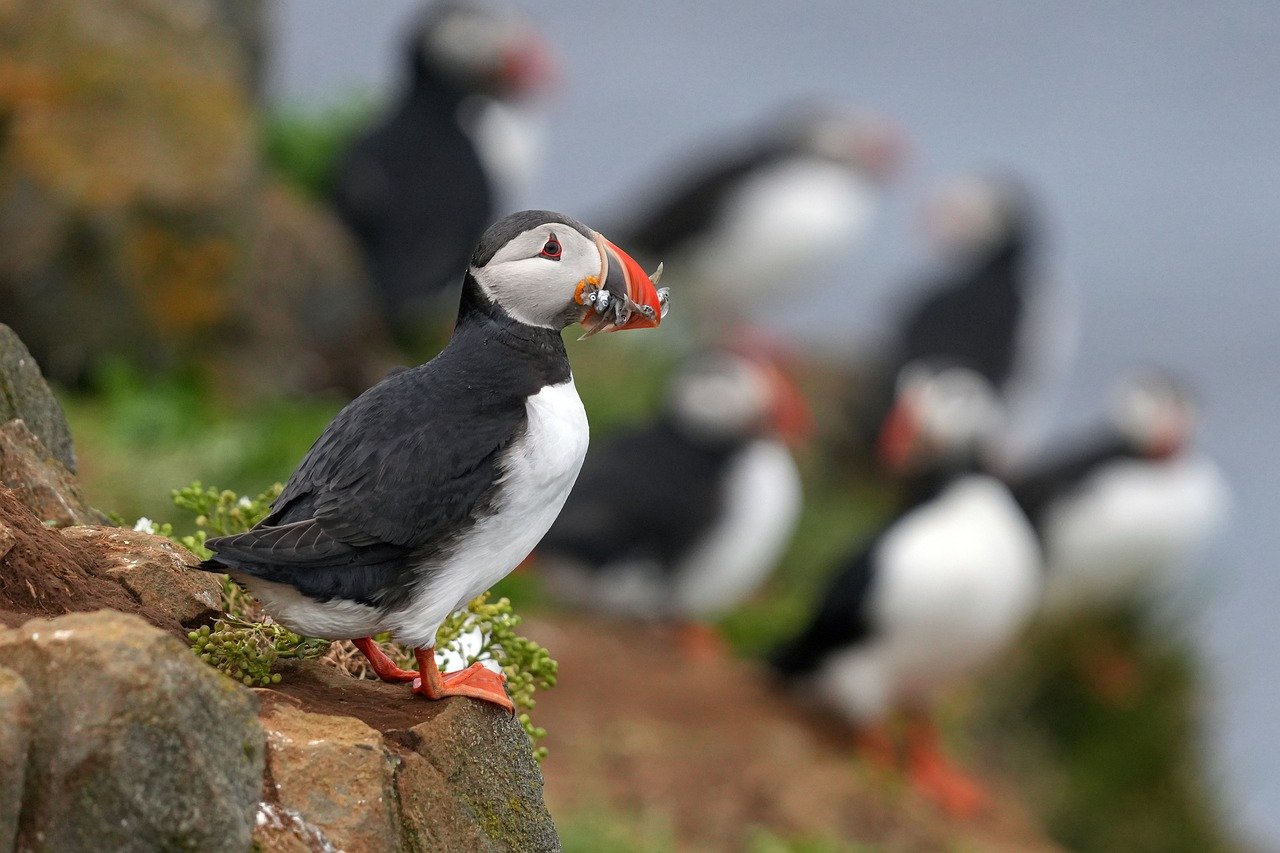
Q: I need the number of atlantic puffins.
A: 7